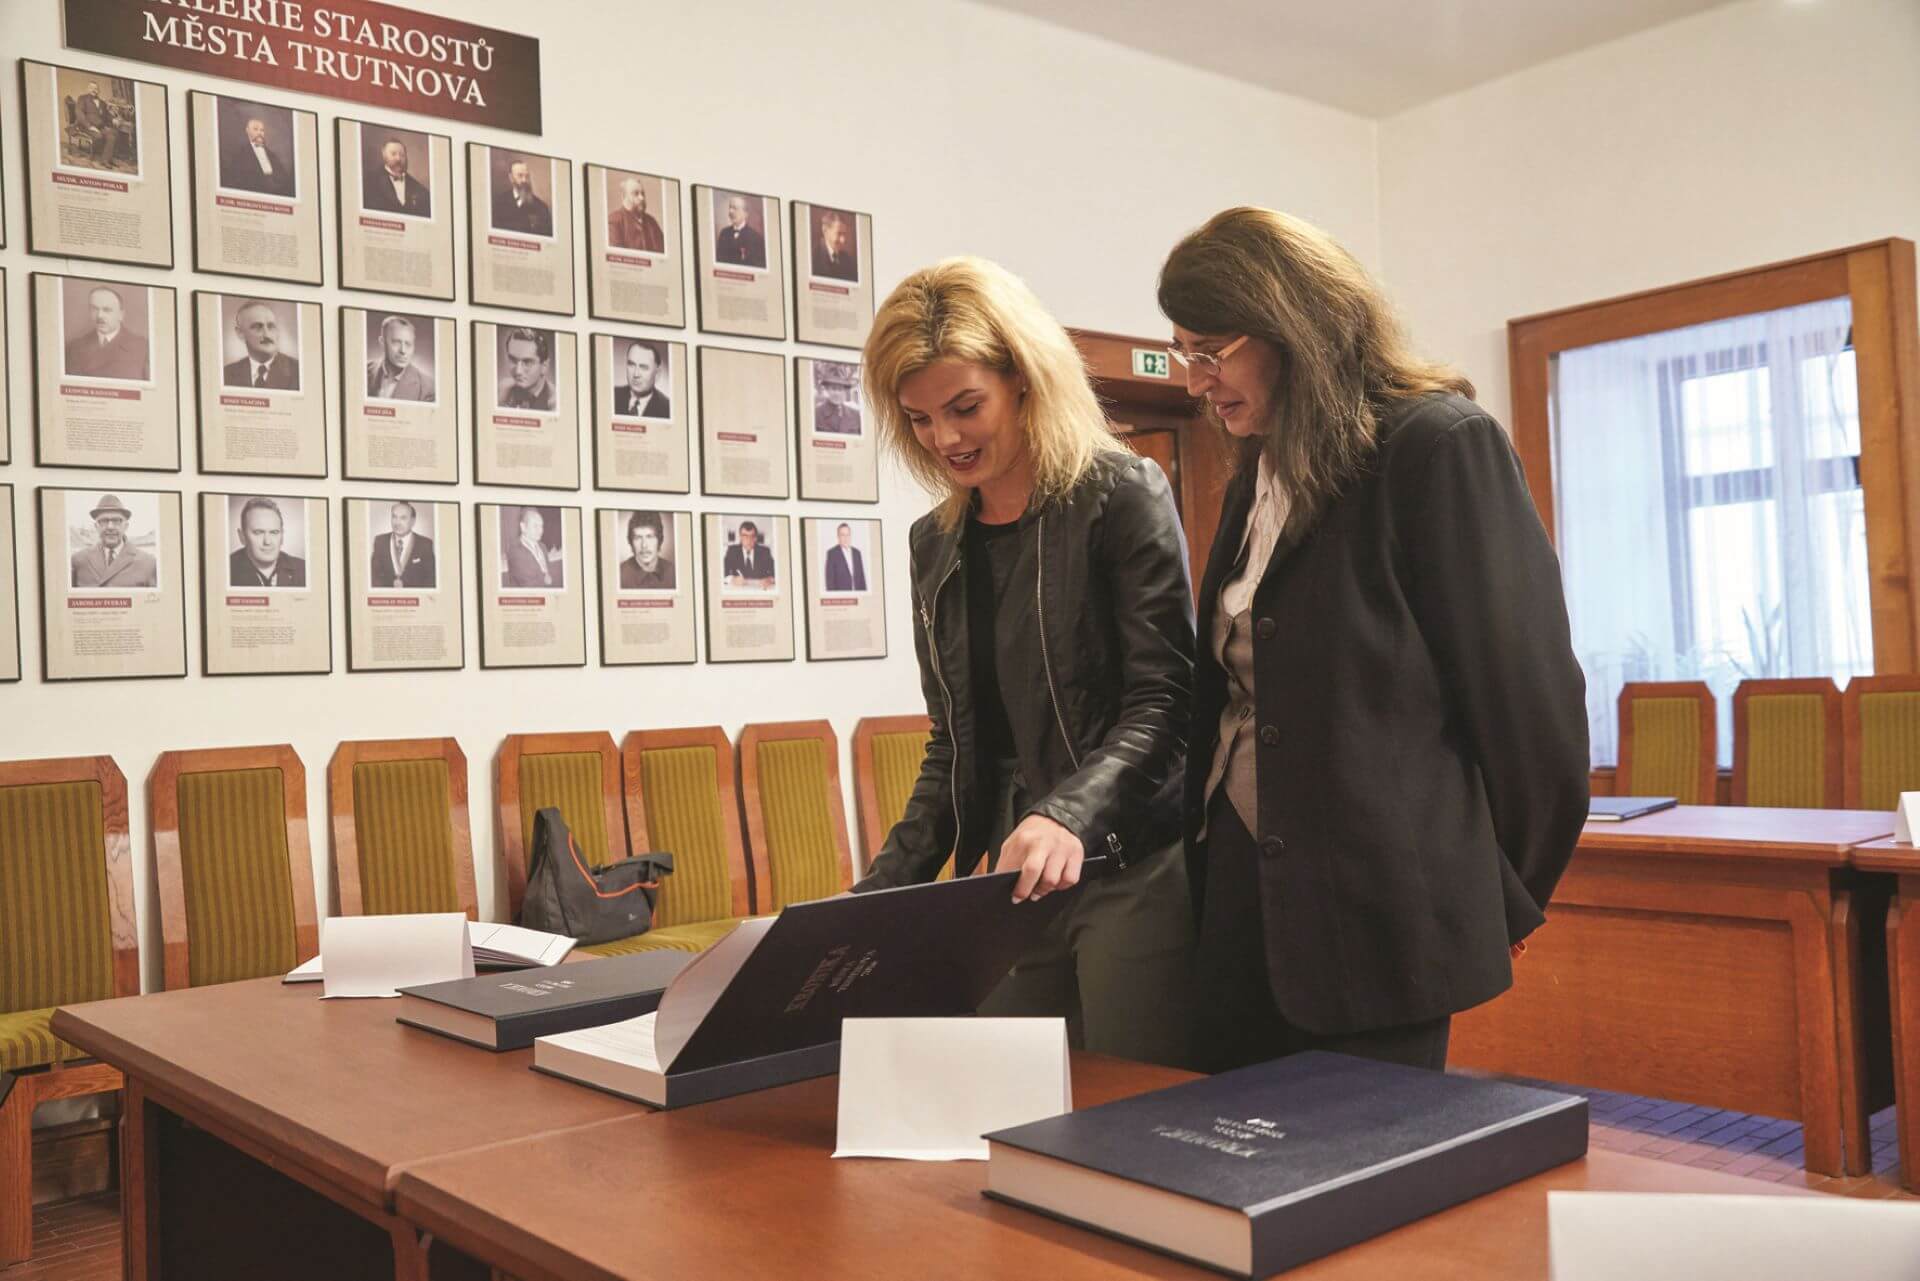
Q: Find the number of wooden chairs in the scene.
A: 10